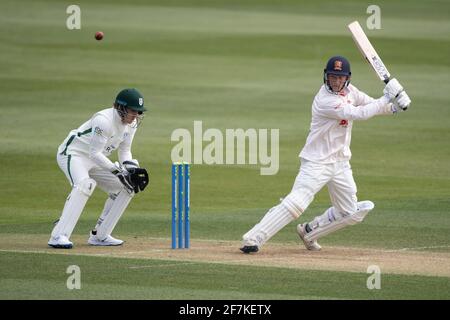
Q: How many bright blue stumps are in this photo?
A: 3